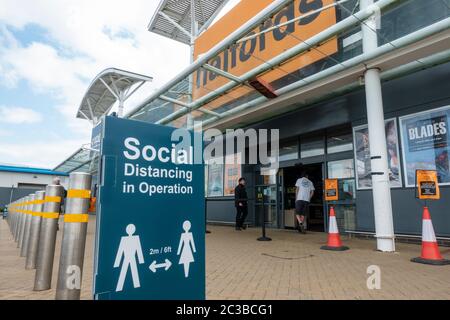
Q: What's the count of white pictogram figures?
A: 2